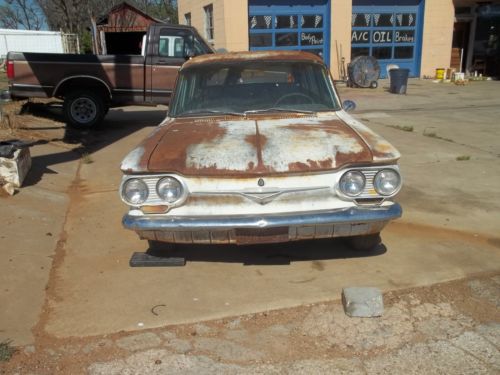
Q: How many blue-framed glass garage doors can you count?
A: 2